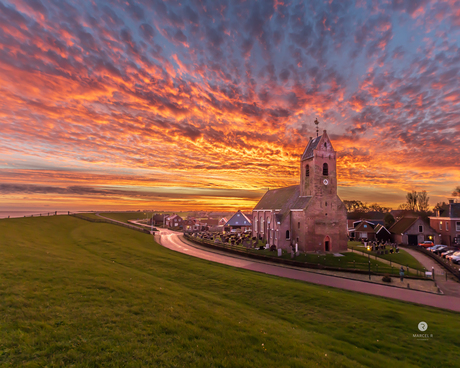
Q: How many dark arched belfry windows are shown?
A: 2